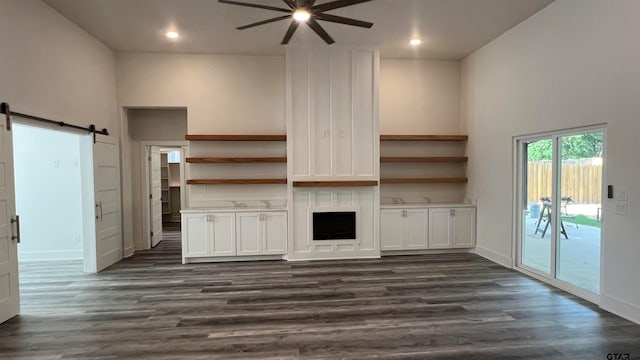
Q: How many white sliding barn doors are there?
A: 2